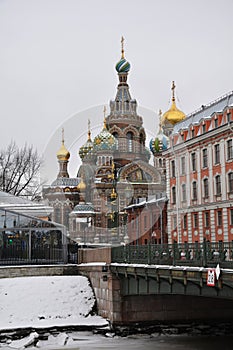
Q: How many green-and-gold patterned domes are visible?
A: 2